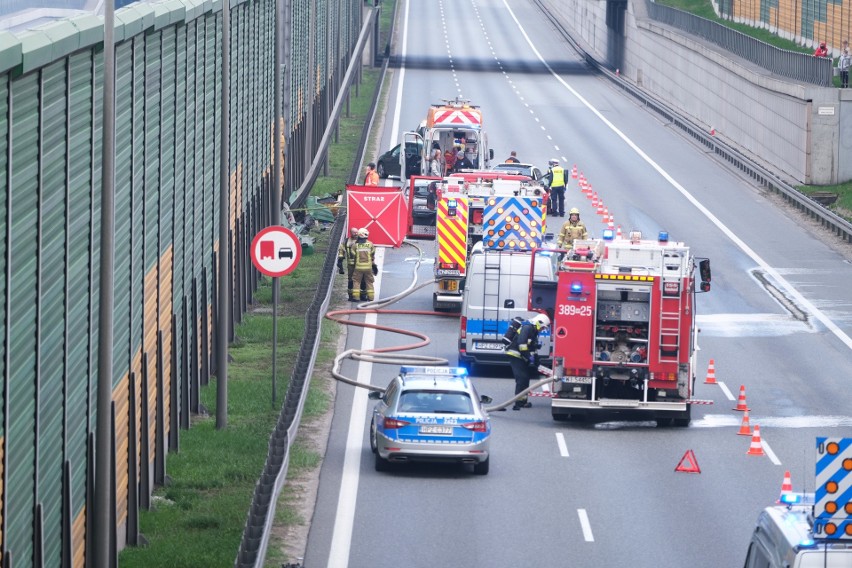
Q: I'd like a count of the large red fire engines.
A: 2